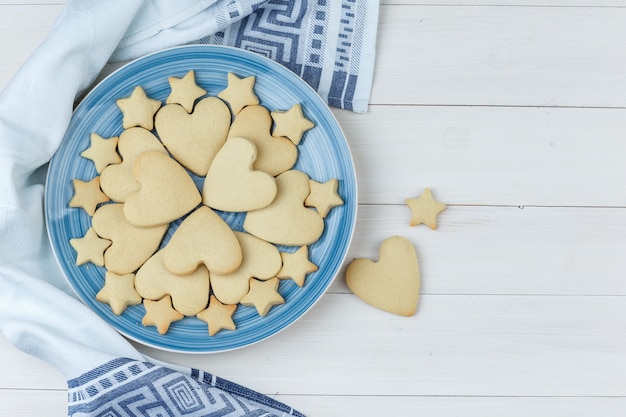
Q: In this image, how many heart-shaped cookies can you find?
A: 11